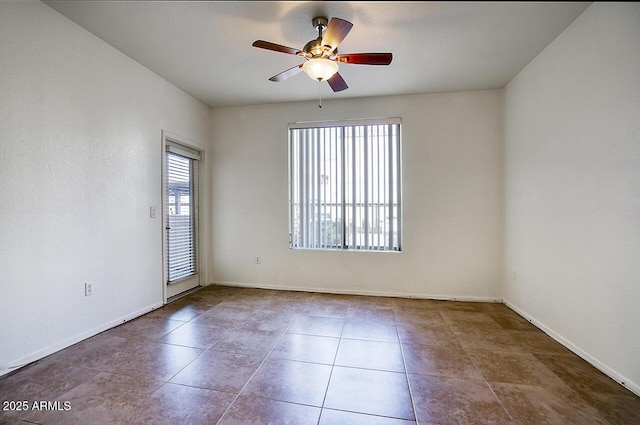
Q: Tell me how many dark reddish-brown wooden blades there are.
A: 5